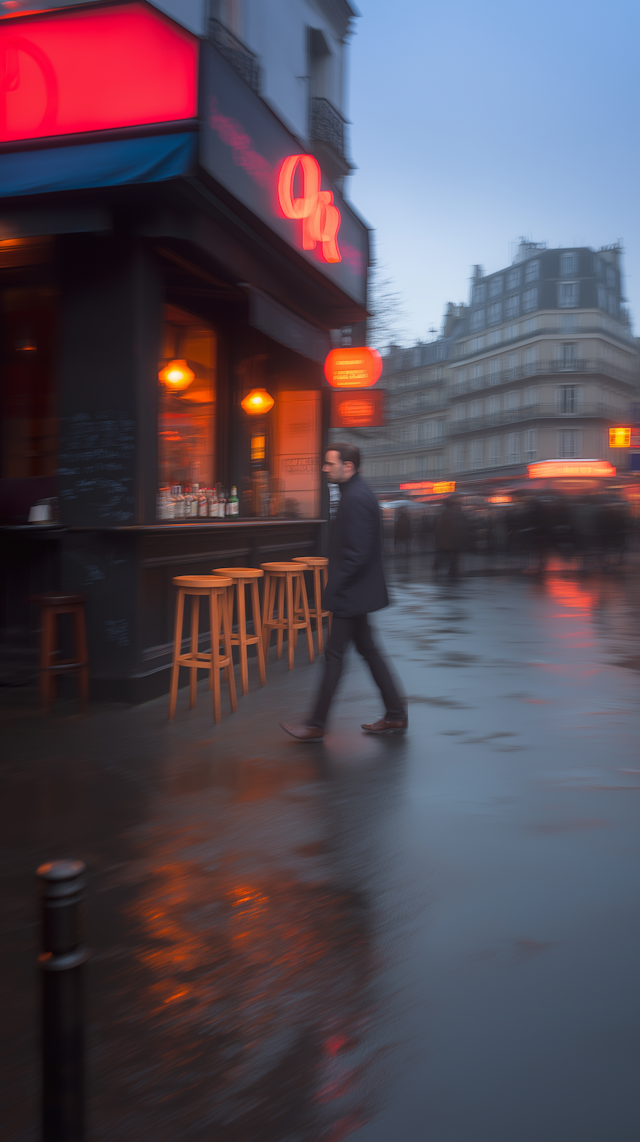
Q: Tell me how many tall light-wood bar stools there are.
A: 4